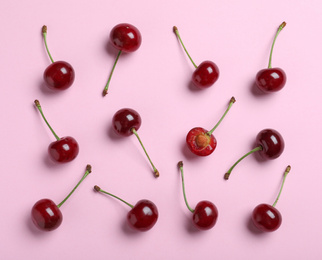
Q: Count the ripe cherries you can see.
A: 12